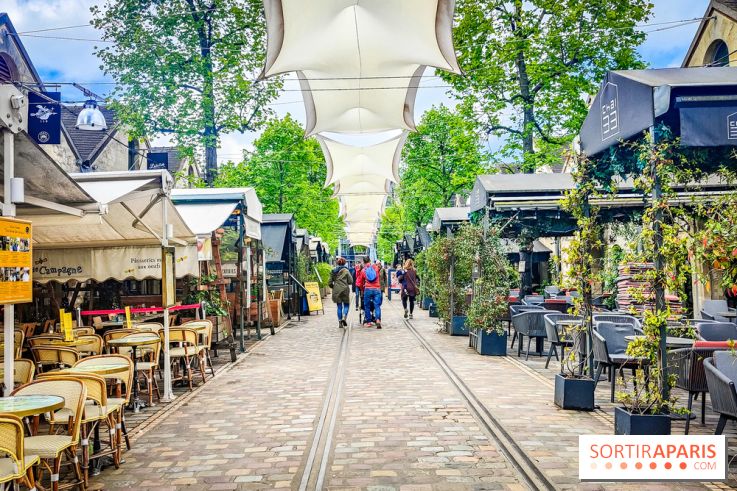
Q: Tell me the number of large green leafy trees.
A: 4